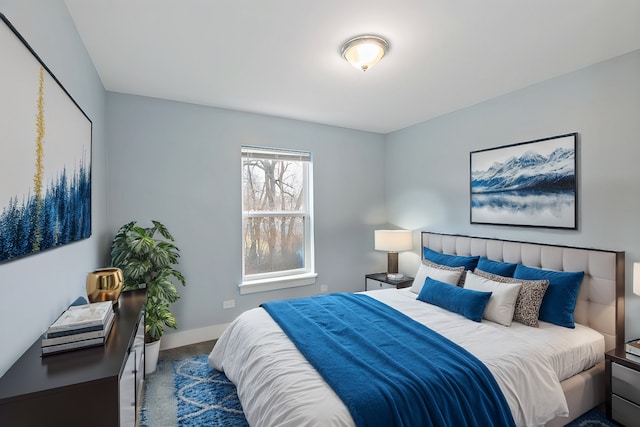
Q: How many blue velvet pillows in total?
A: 4